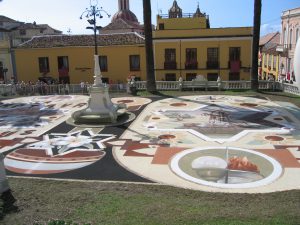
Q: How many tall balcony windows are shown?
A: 4